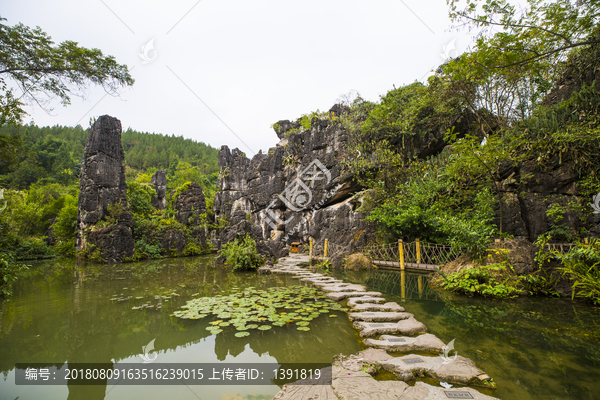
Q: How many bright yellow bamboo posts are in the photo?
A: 4